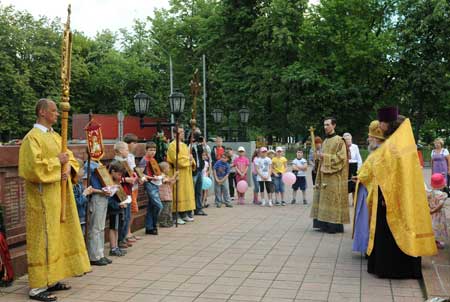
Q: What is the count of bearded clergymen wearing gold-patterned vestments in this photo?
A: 2